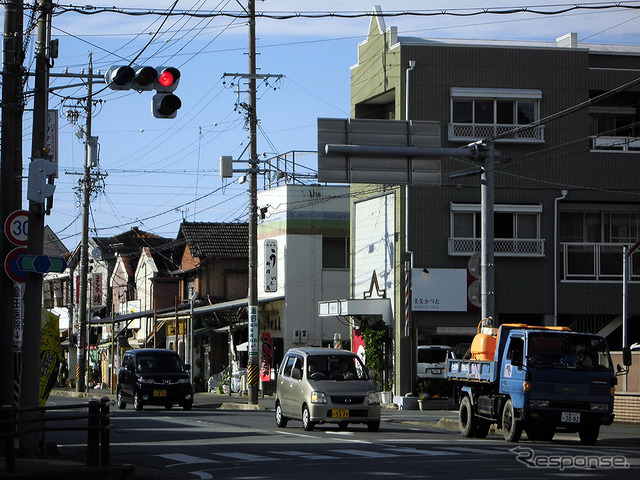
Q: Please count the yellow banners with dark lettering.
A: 1